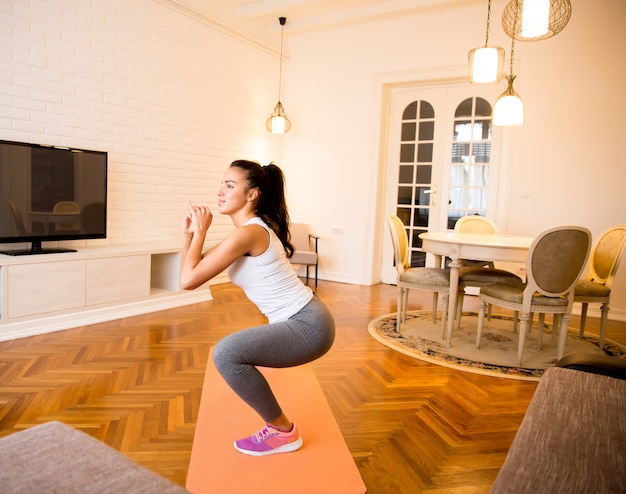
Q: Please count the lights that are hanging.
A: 4